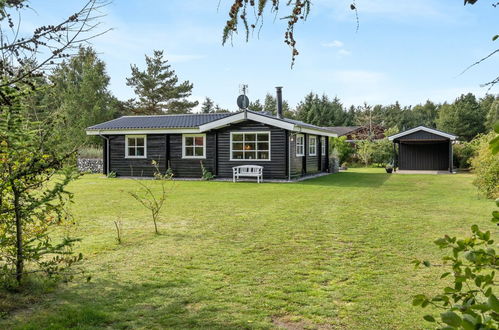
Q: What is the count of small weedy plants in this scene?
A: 2